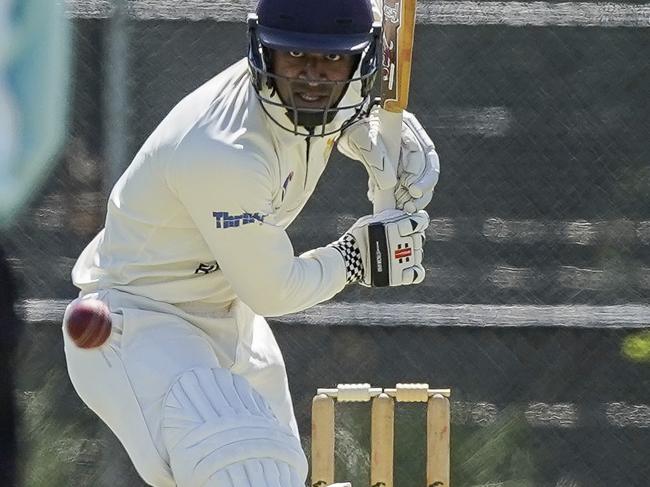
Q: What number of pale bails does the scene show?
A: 2